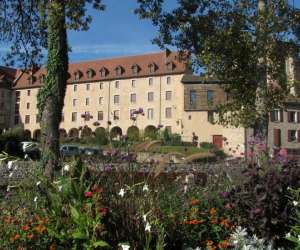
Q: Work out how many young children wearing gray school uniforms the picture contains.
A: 0